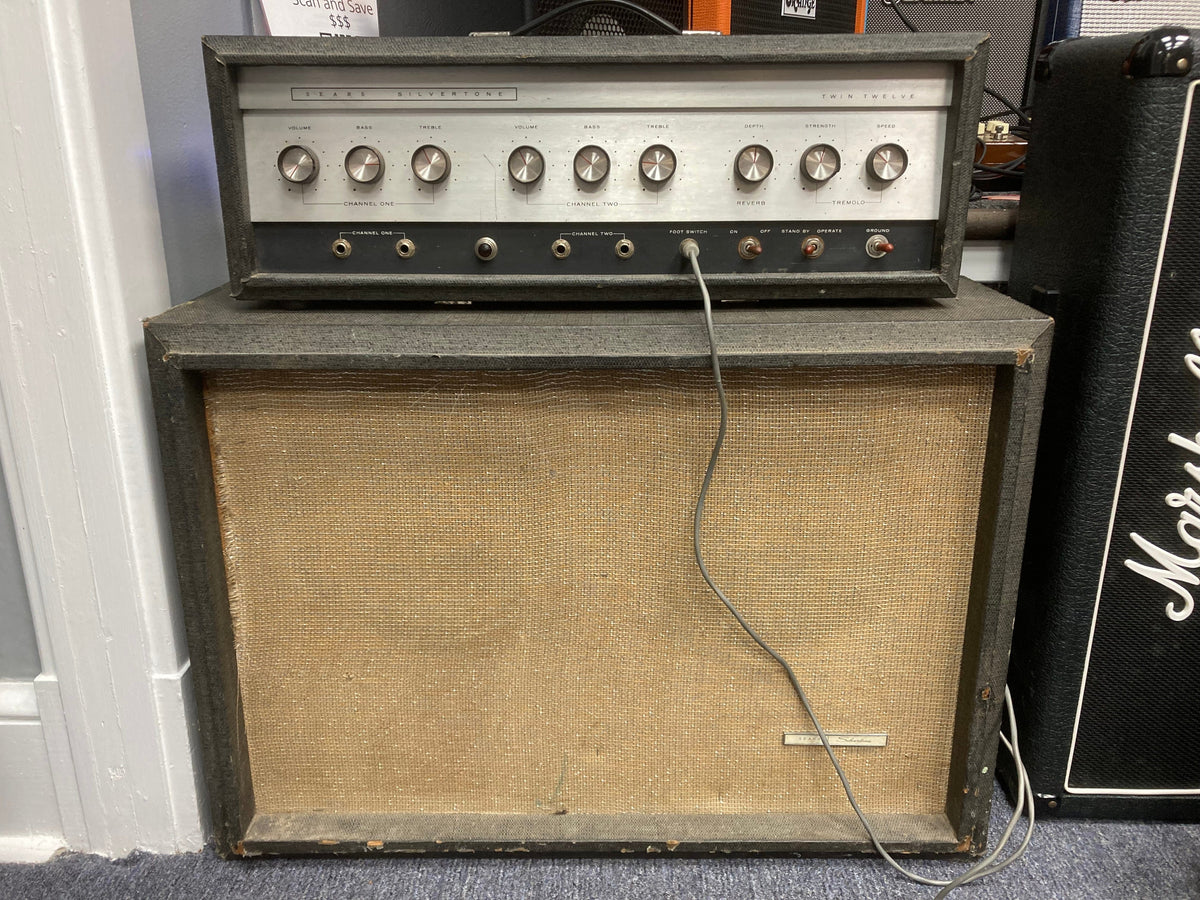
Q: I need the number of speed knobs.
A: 1